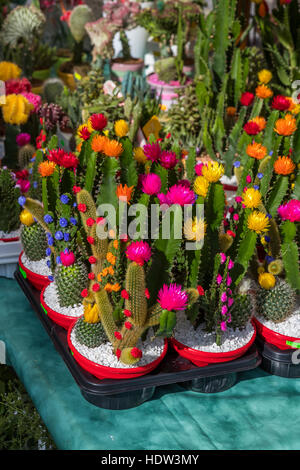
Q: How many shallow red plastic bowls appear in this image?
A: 5